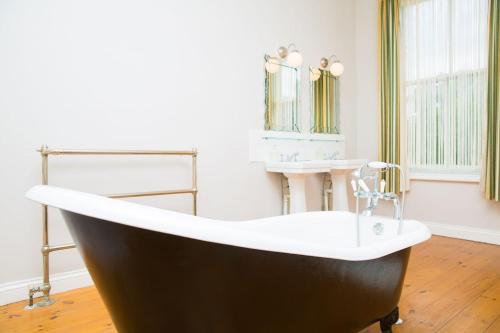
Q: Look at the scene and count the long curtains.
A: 2